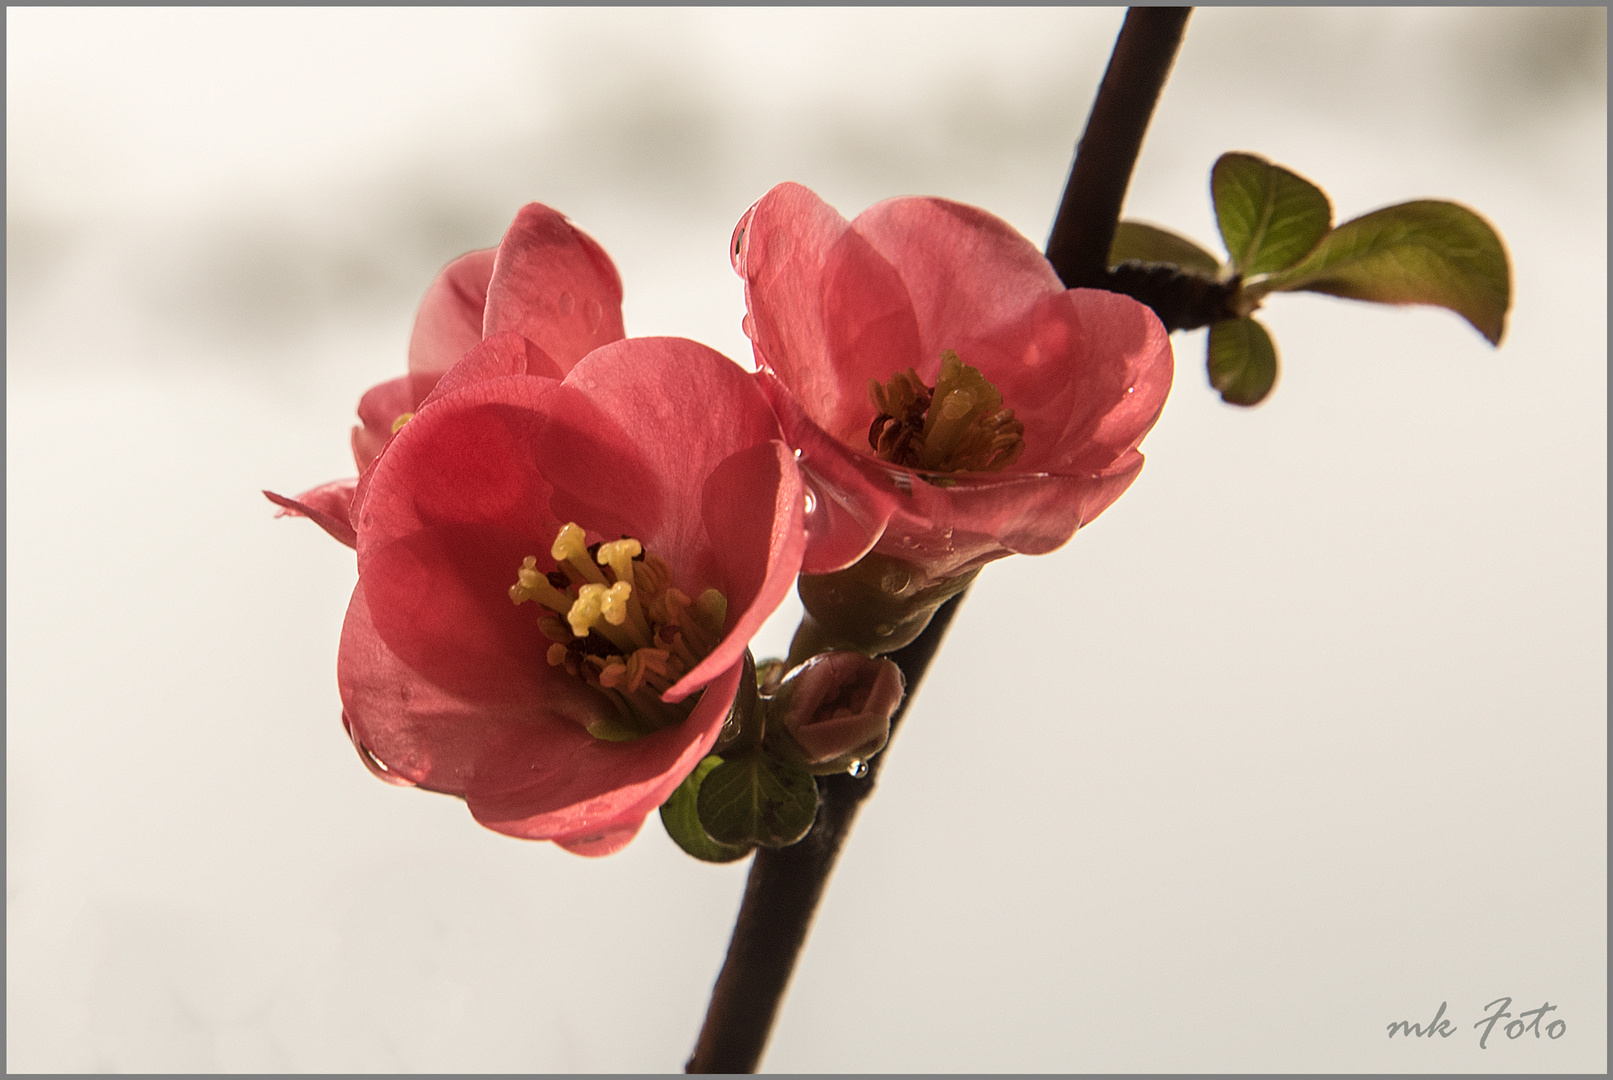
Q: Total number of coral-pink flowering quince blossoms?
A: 3